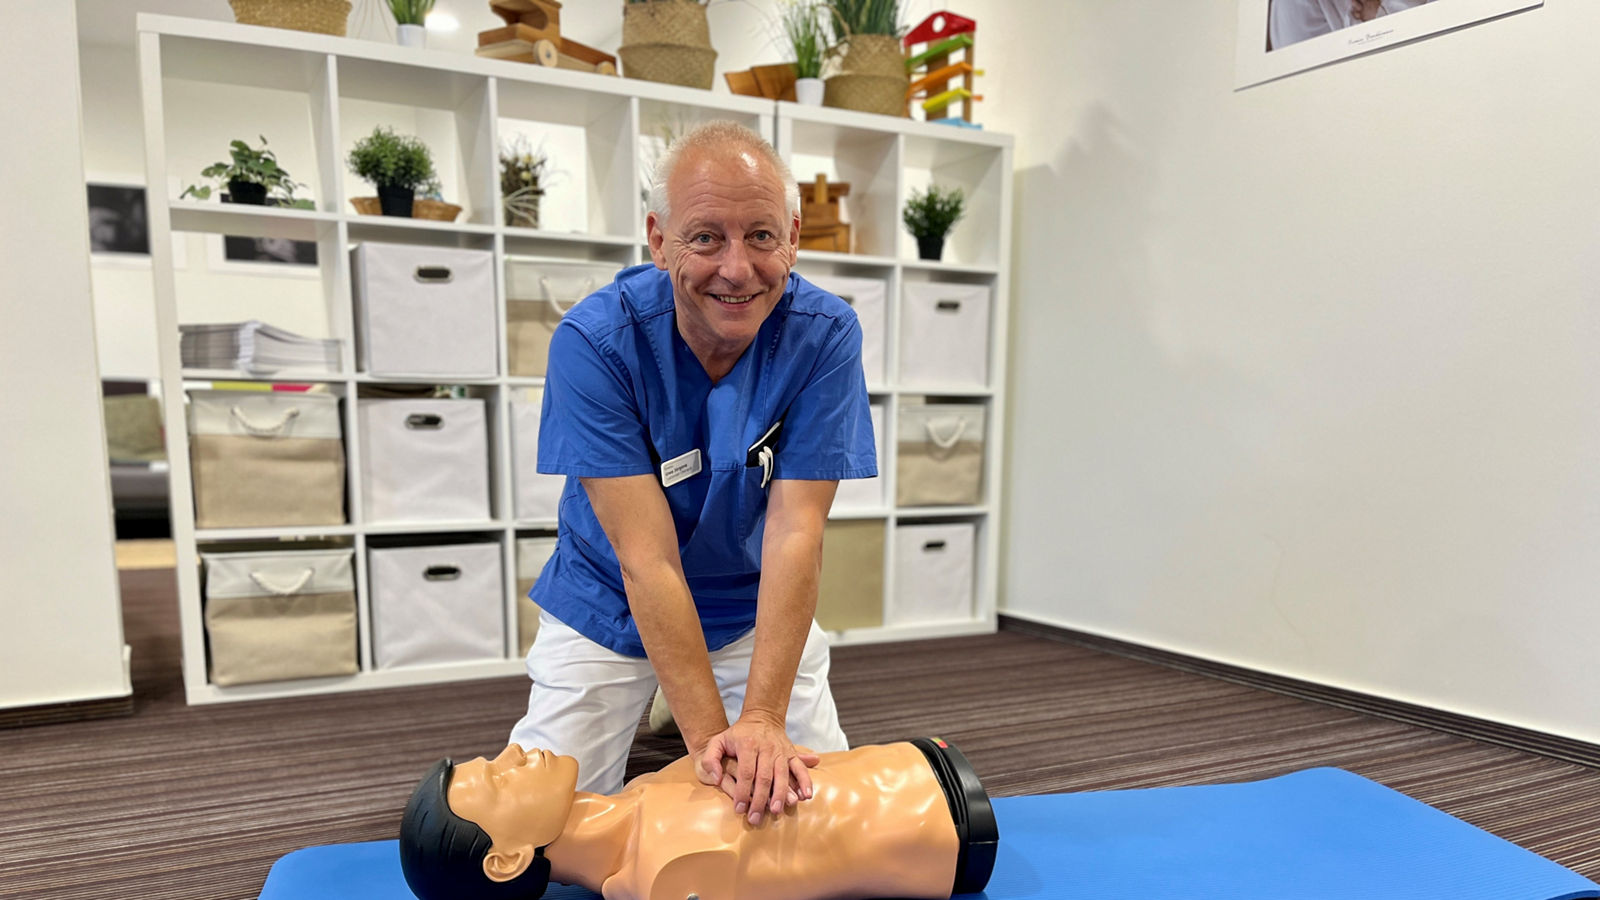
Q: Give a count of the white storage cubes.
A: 8